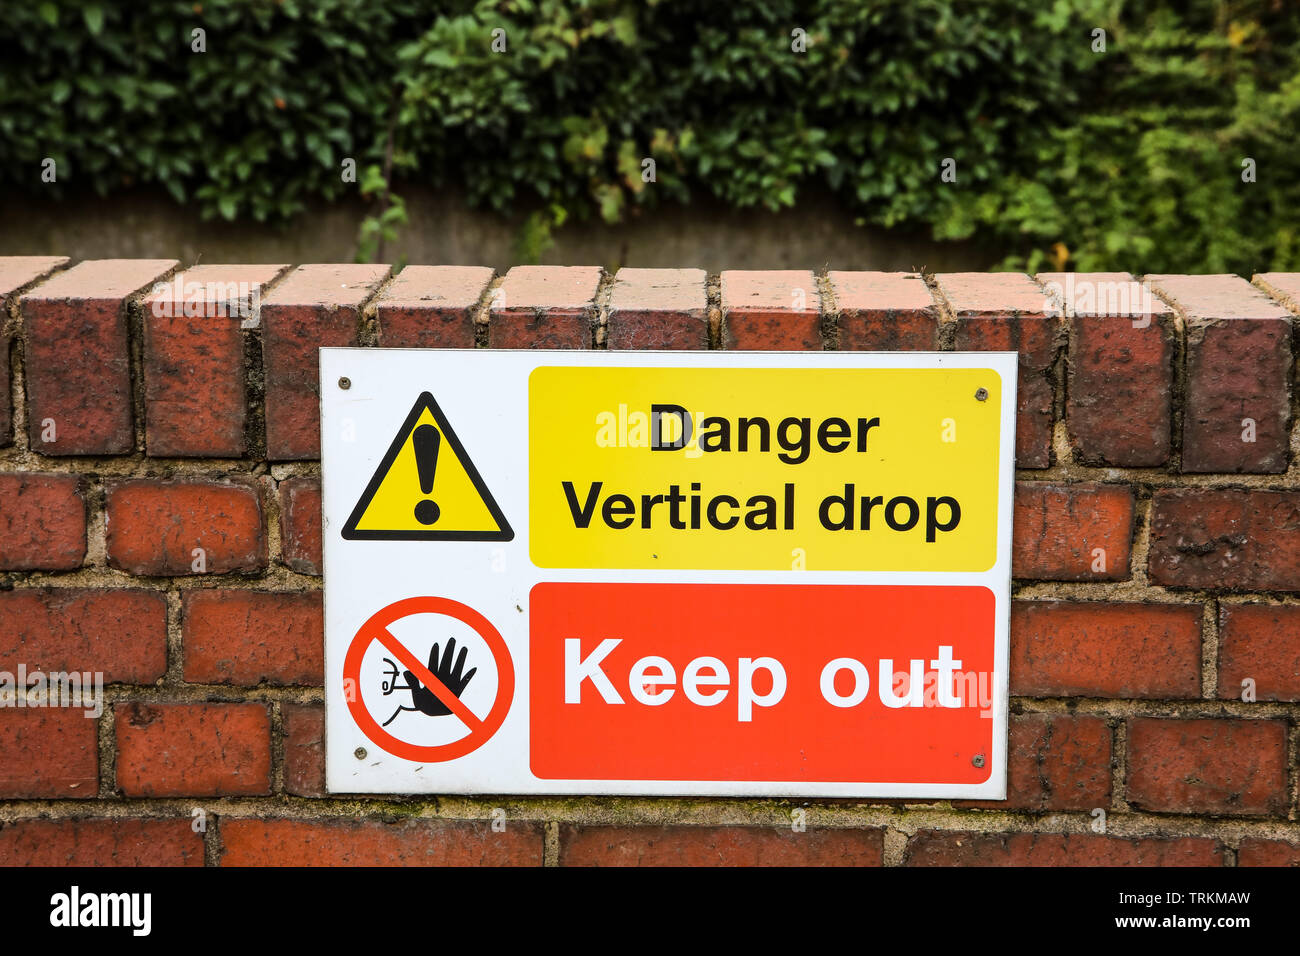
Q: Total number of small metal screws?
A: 4